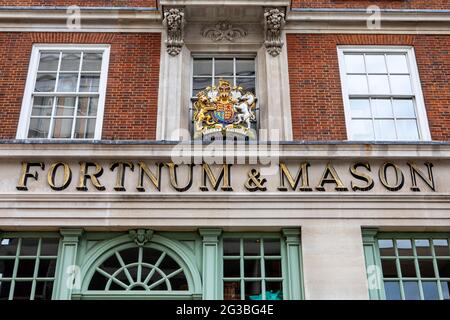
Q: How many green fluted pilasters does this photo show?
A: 4